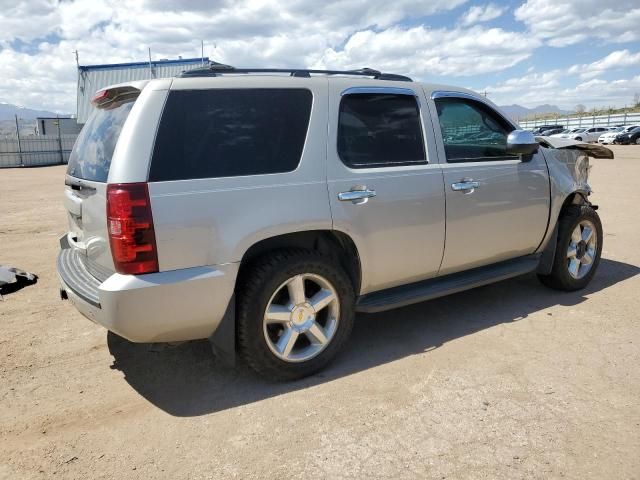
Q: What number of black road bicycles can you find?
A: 0